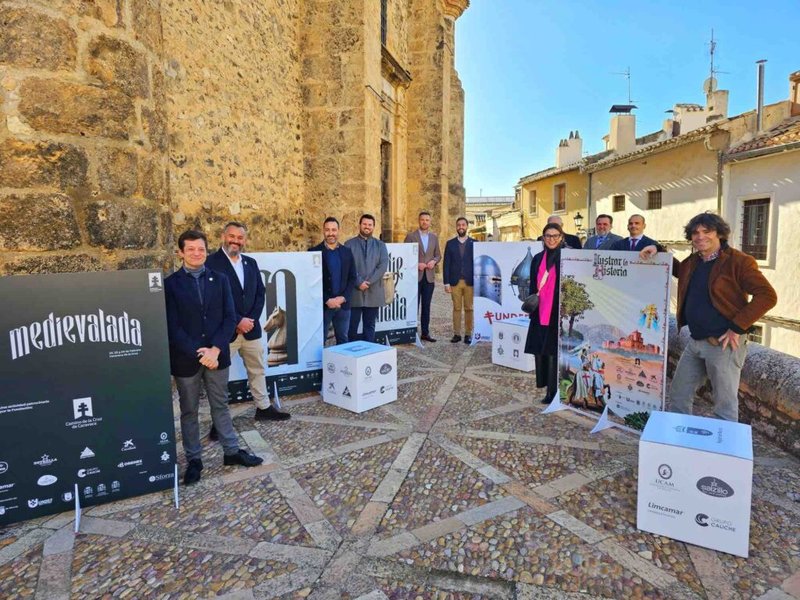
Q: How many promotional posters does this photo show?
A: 5